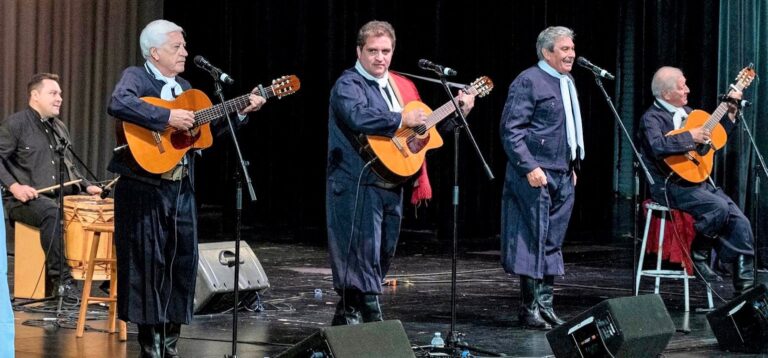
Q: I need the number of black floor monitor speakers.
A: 3